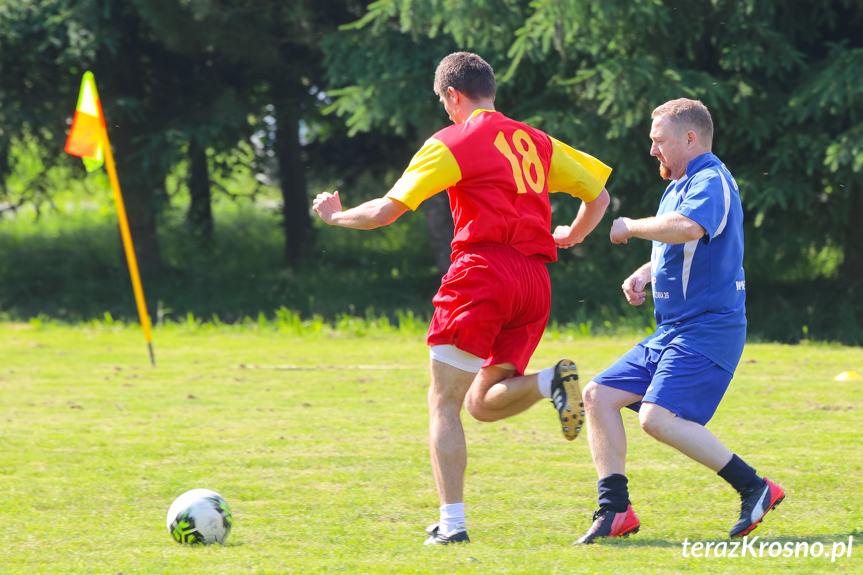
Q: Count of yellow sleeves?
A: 2